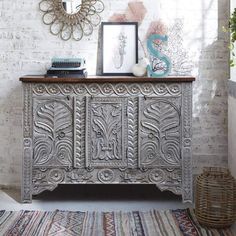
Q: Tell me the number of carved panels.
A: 3